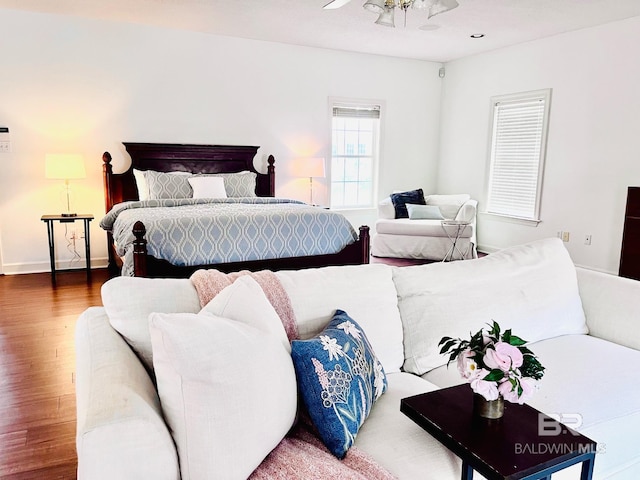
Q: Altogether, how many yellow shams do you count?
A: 0